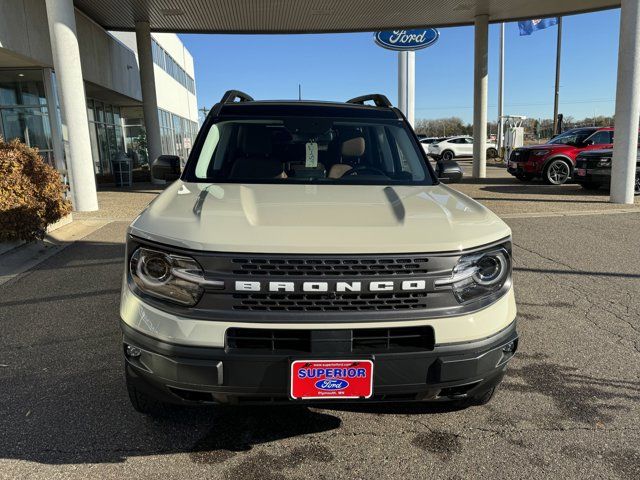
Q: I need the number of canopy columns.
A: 4